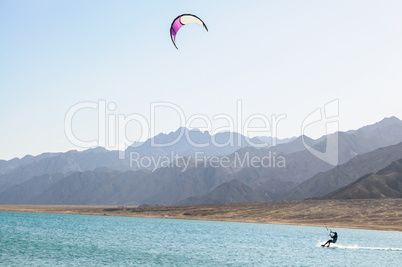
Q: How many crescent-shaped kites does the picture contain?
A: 1